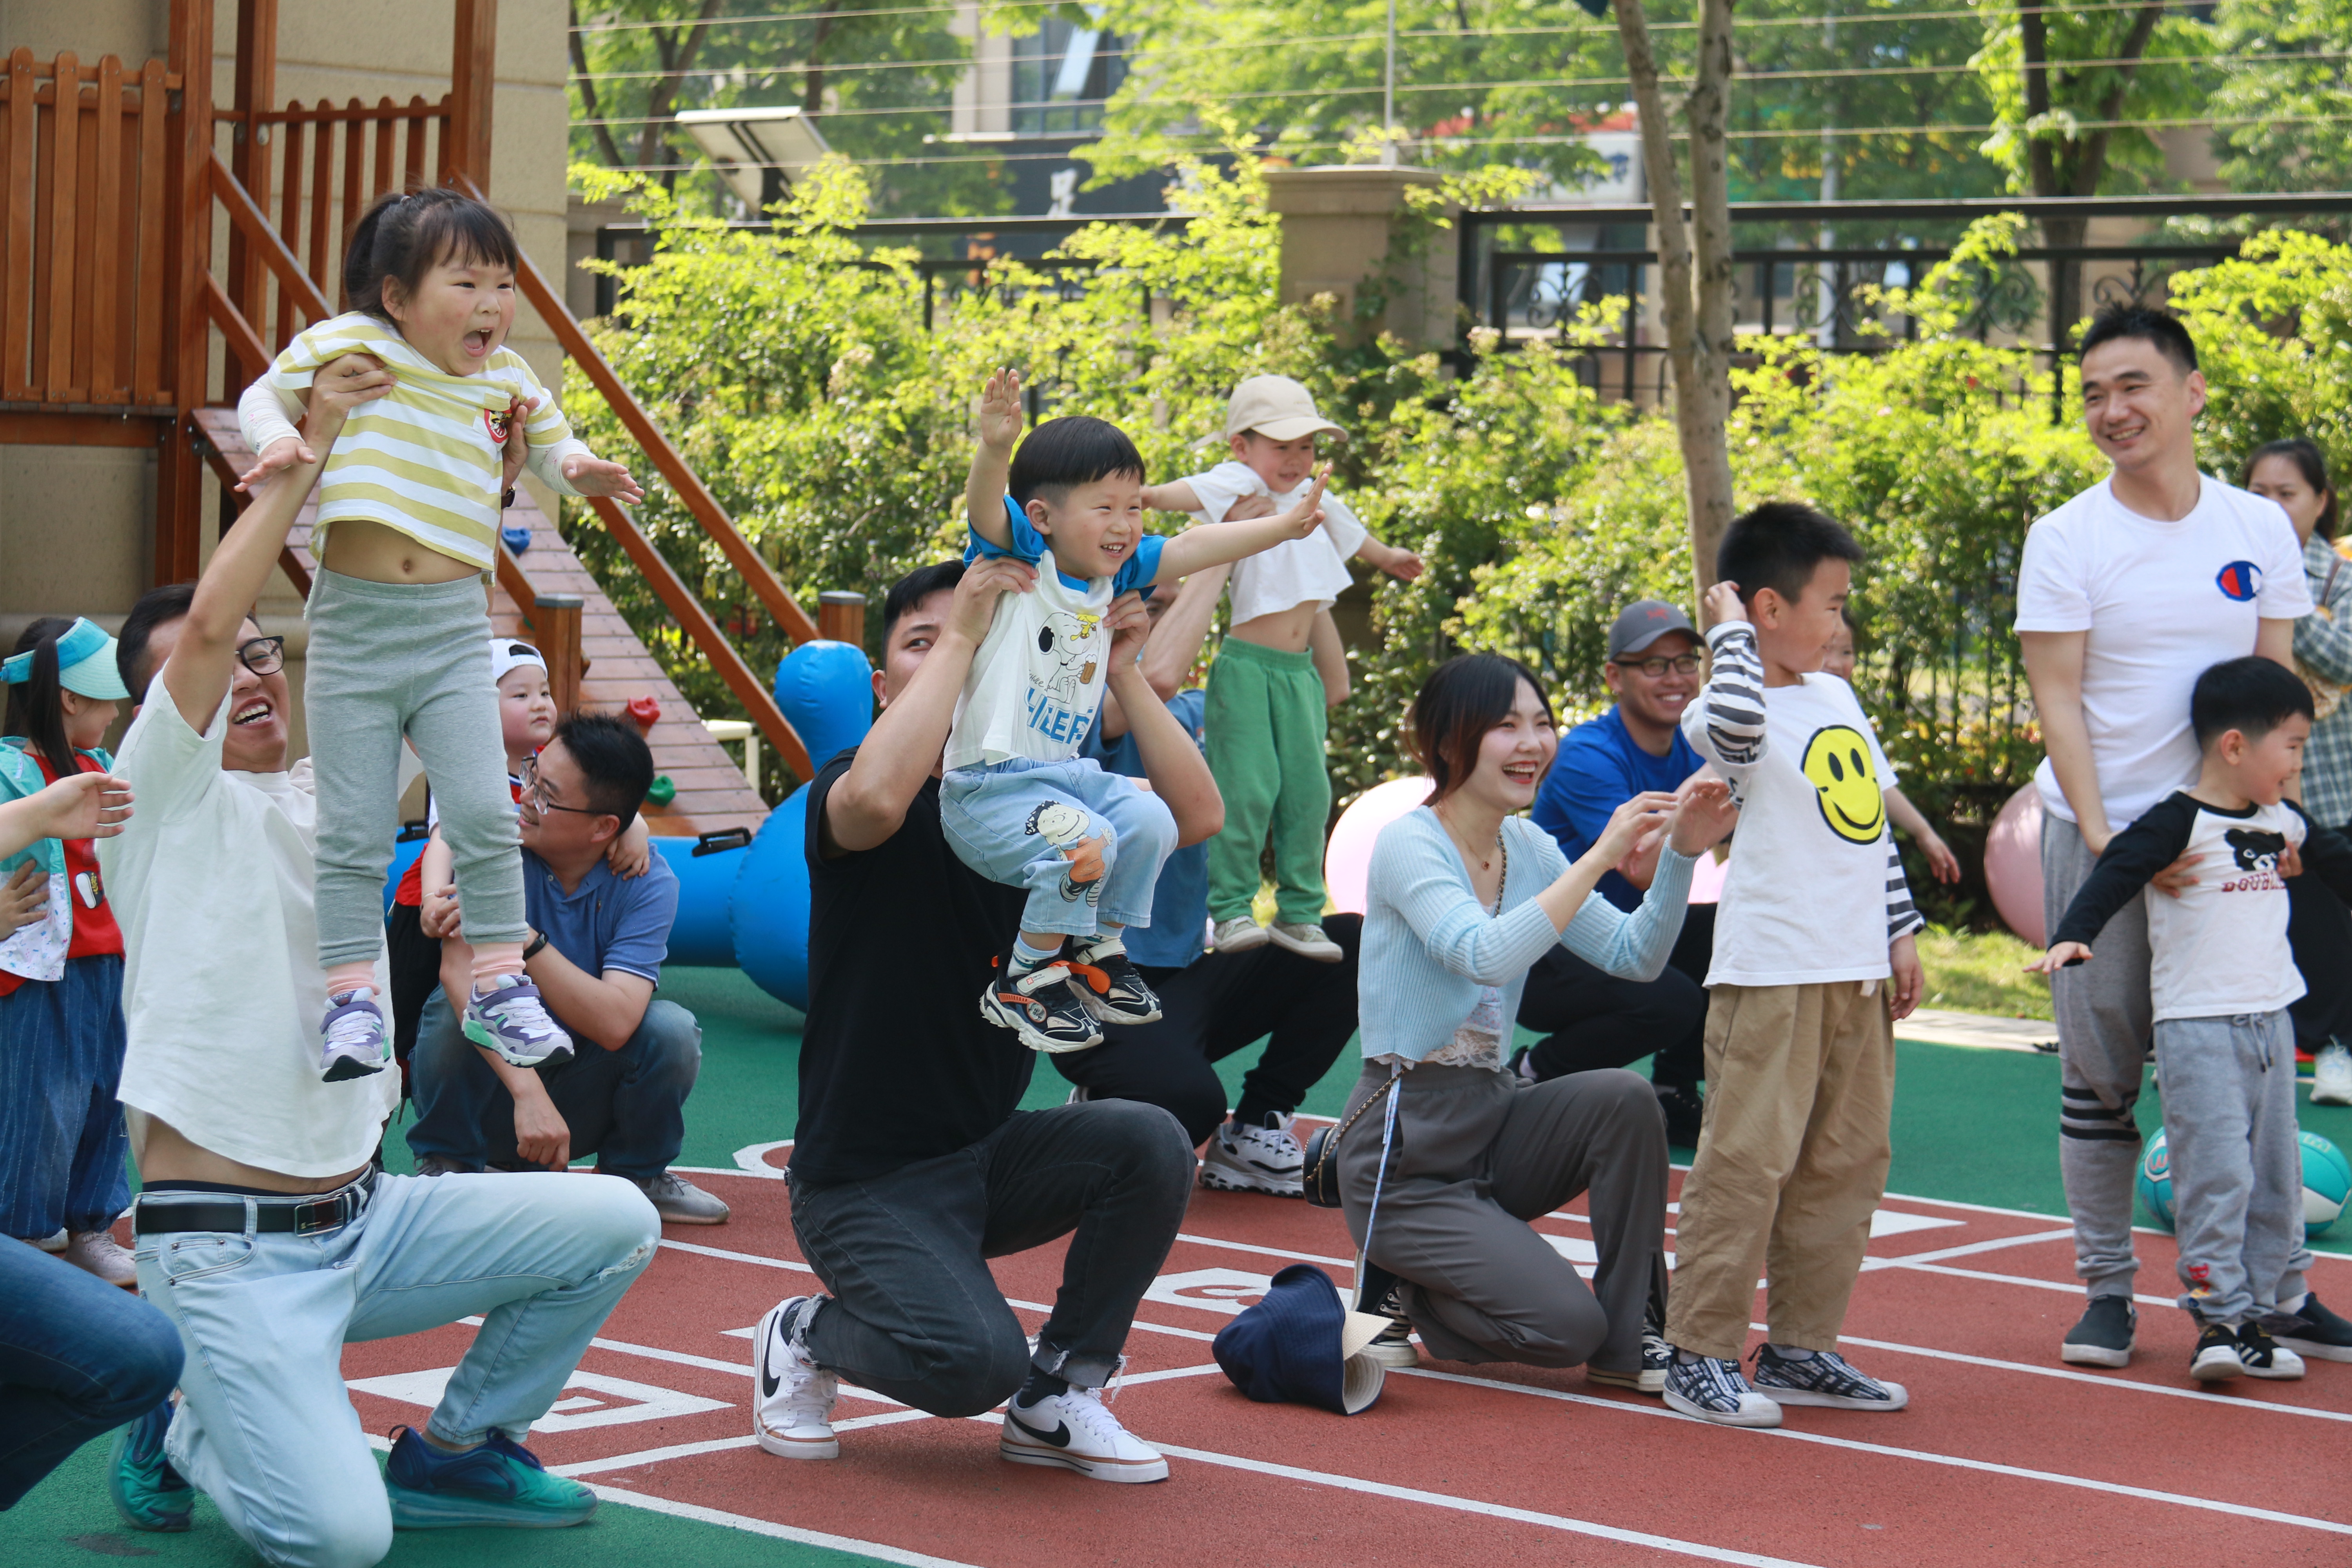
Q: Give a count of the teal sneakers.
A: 2